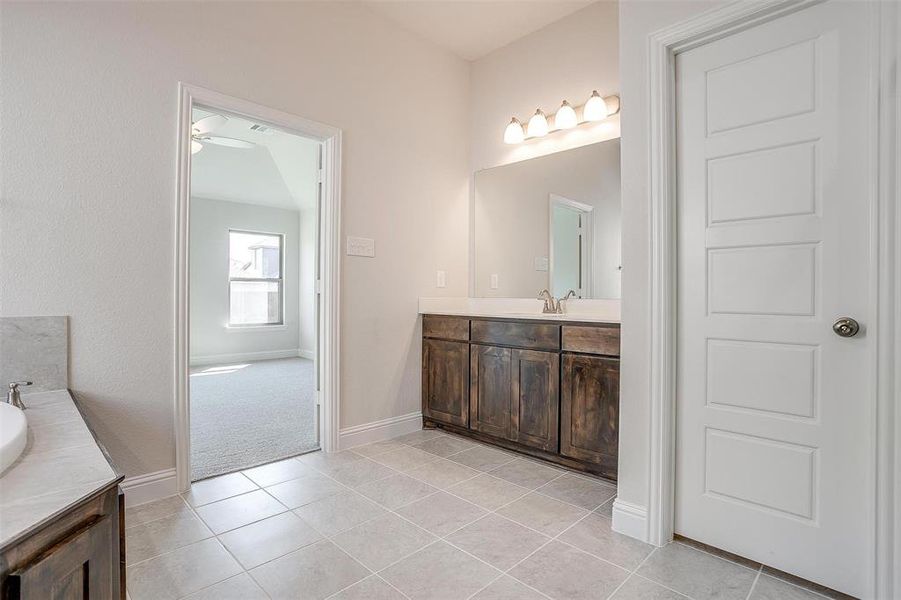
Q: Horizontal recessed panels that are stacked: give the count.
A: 5